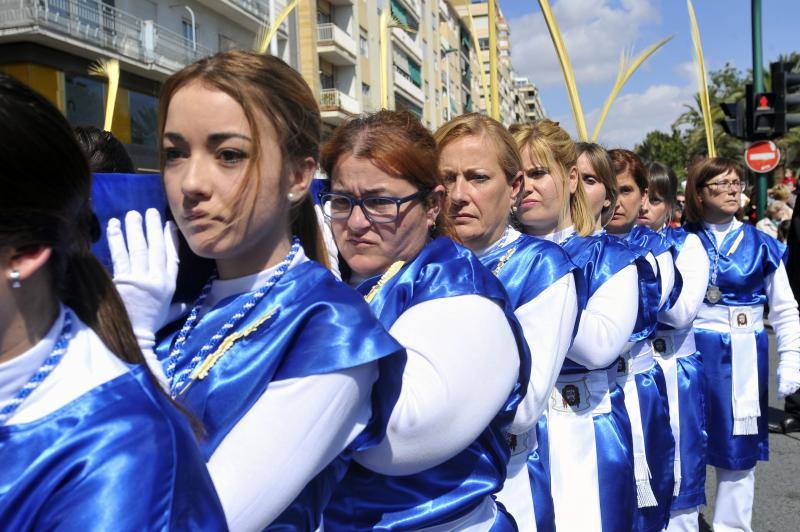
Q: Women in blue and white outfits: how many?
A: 9